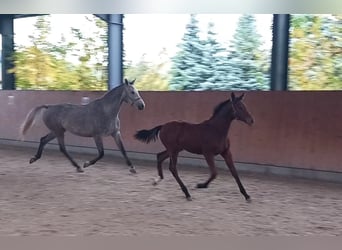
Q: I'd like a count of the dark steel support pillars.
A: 3